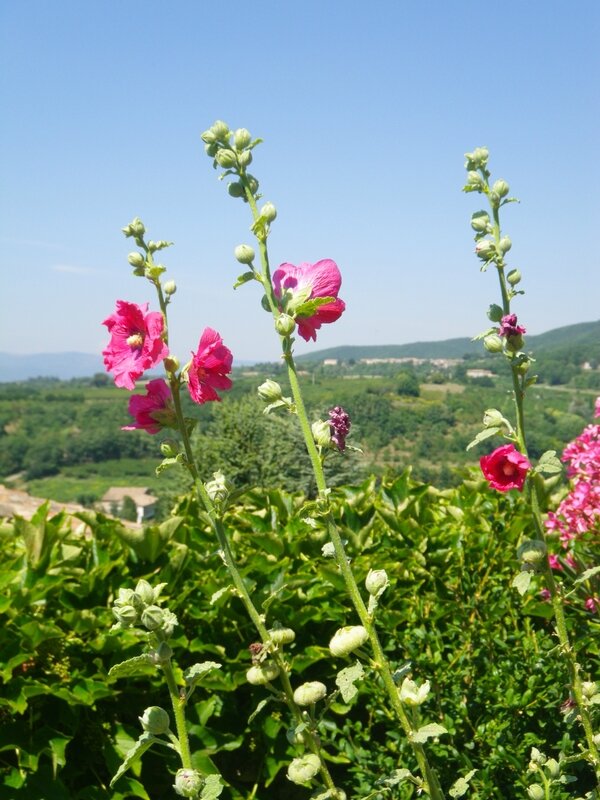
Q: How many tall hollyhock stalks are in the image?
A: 3